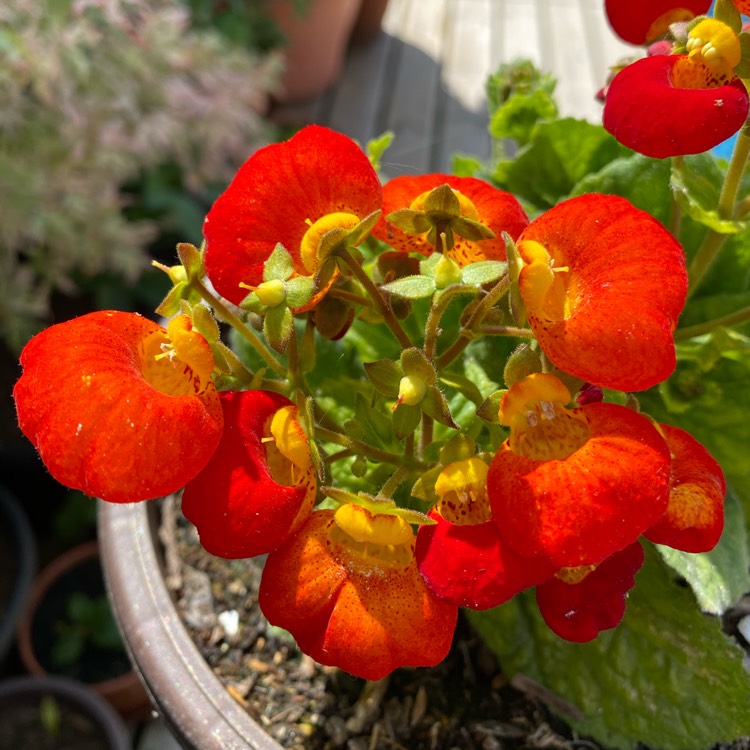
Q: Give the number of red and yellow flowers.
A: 12